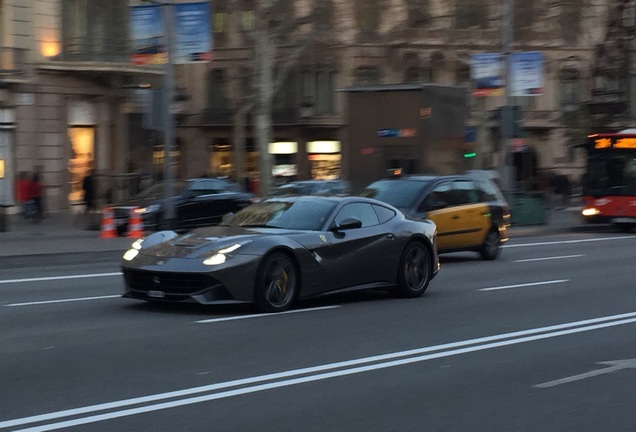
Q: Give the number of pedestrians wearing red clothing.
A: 2